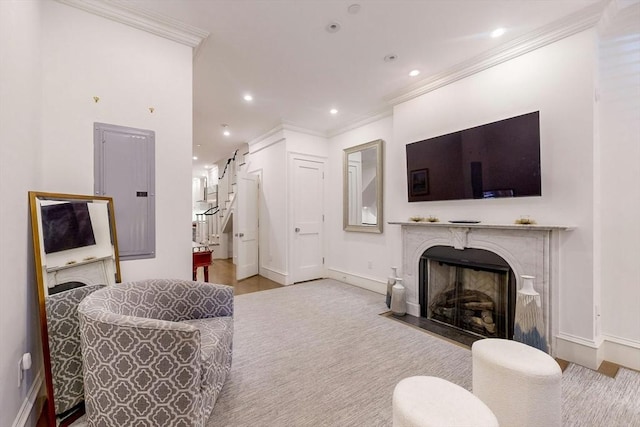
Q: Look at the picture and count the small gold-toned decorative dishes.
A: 3